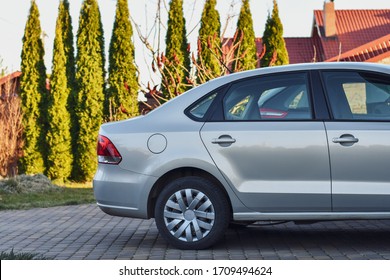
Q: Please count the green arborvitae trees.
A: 8